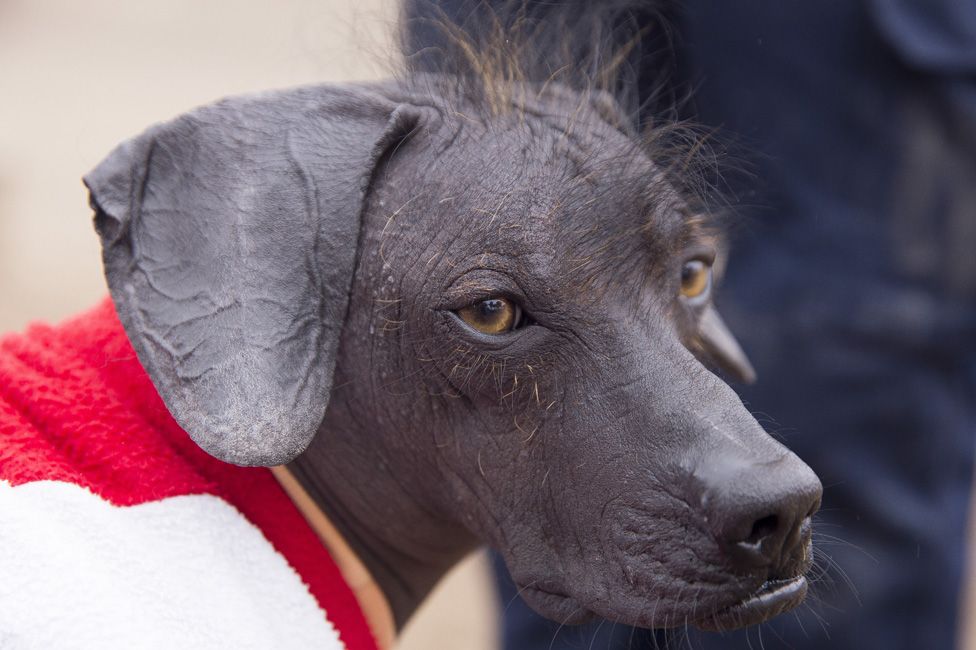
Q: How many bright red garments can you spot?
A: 1